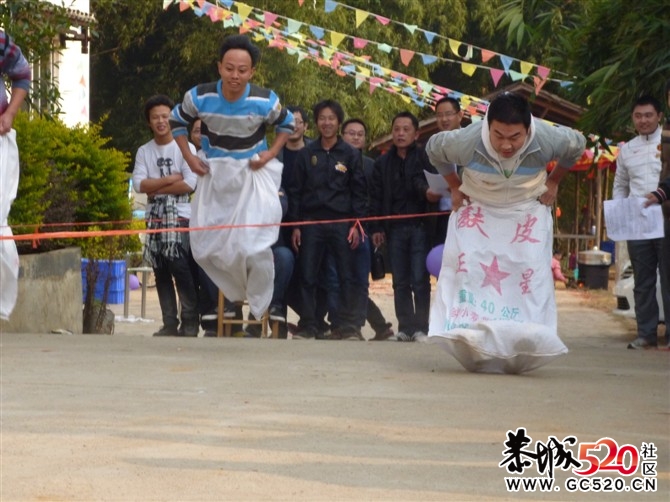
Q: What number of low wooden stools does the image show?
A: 1